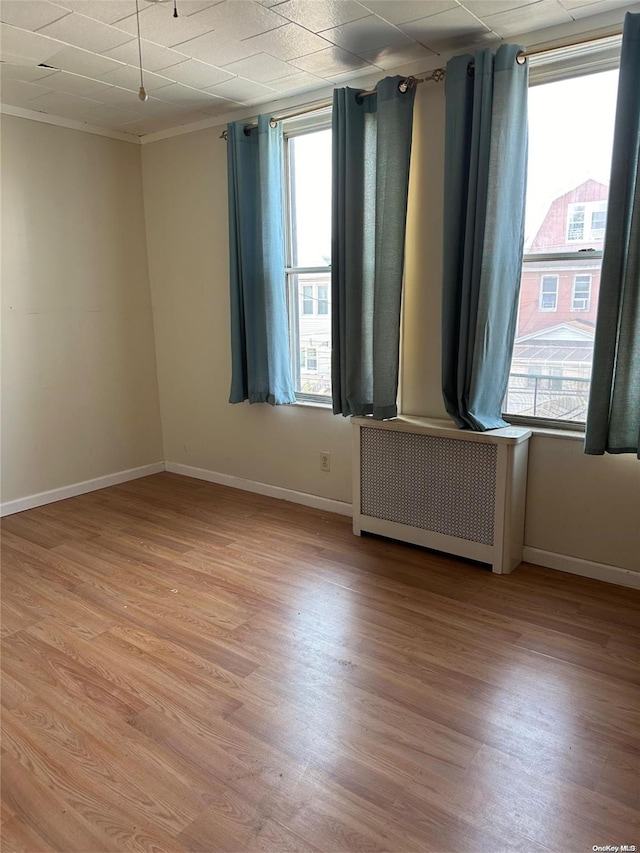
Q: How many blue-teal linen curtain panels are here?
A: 4